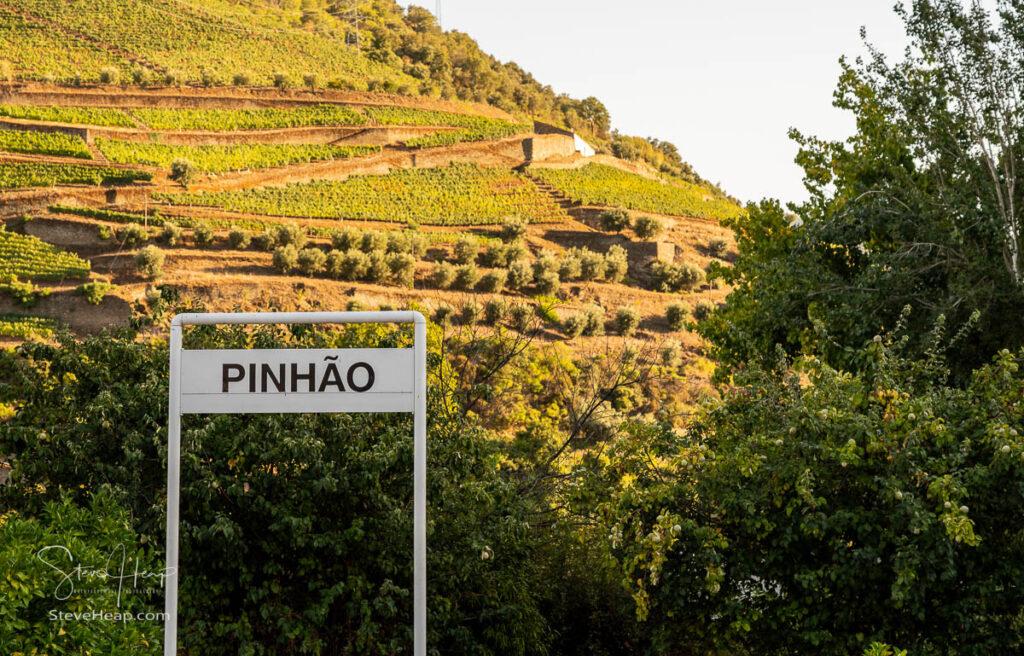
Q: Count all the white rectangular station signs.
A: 1